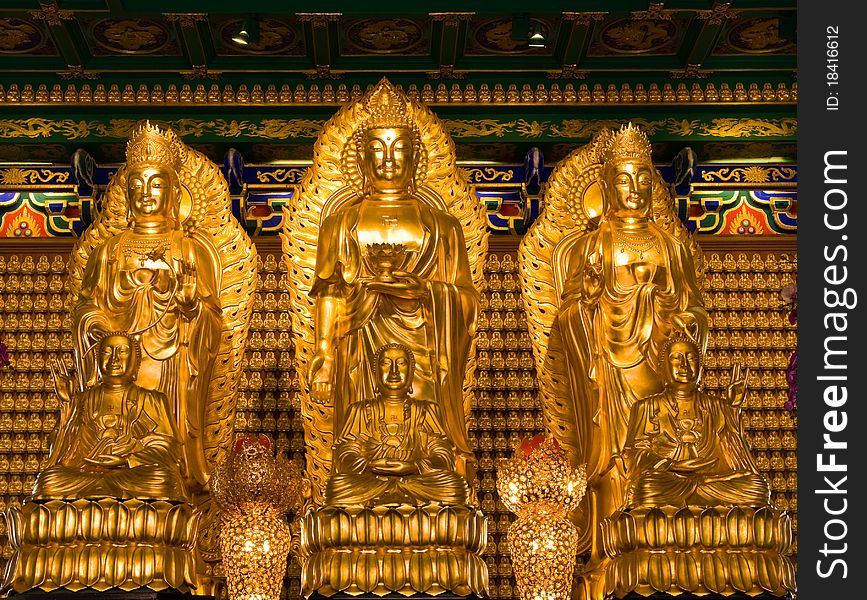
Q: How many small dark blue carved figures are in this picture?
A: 4